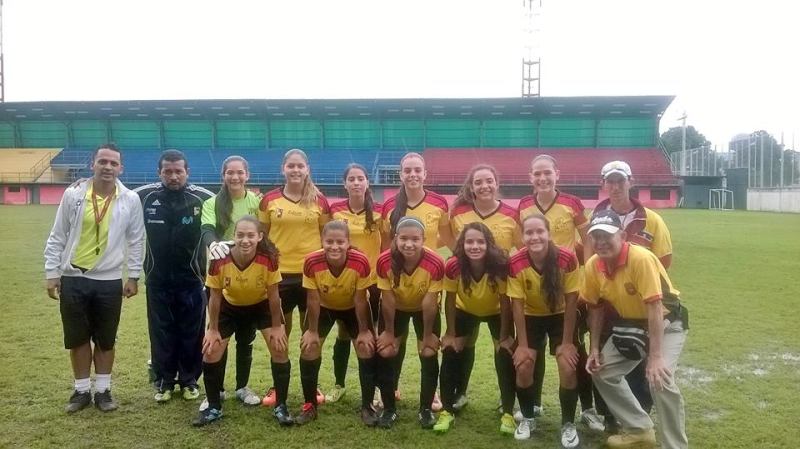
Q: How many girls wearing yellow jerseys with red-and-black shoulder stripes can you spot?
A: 10